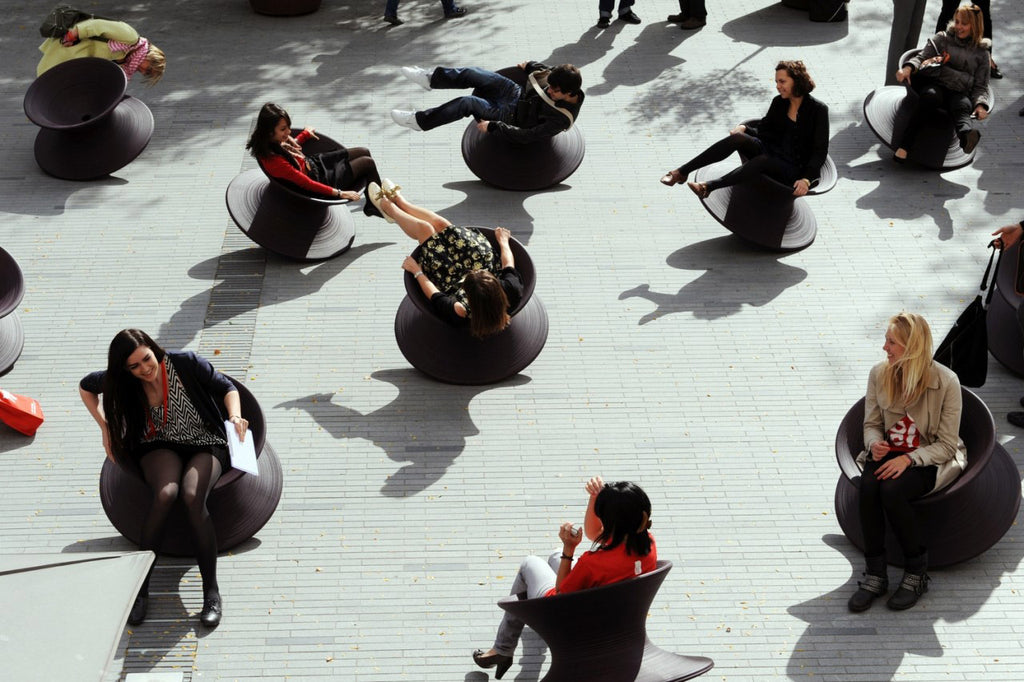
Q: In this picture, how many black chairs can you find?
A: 11